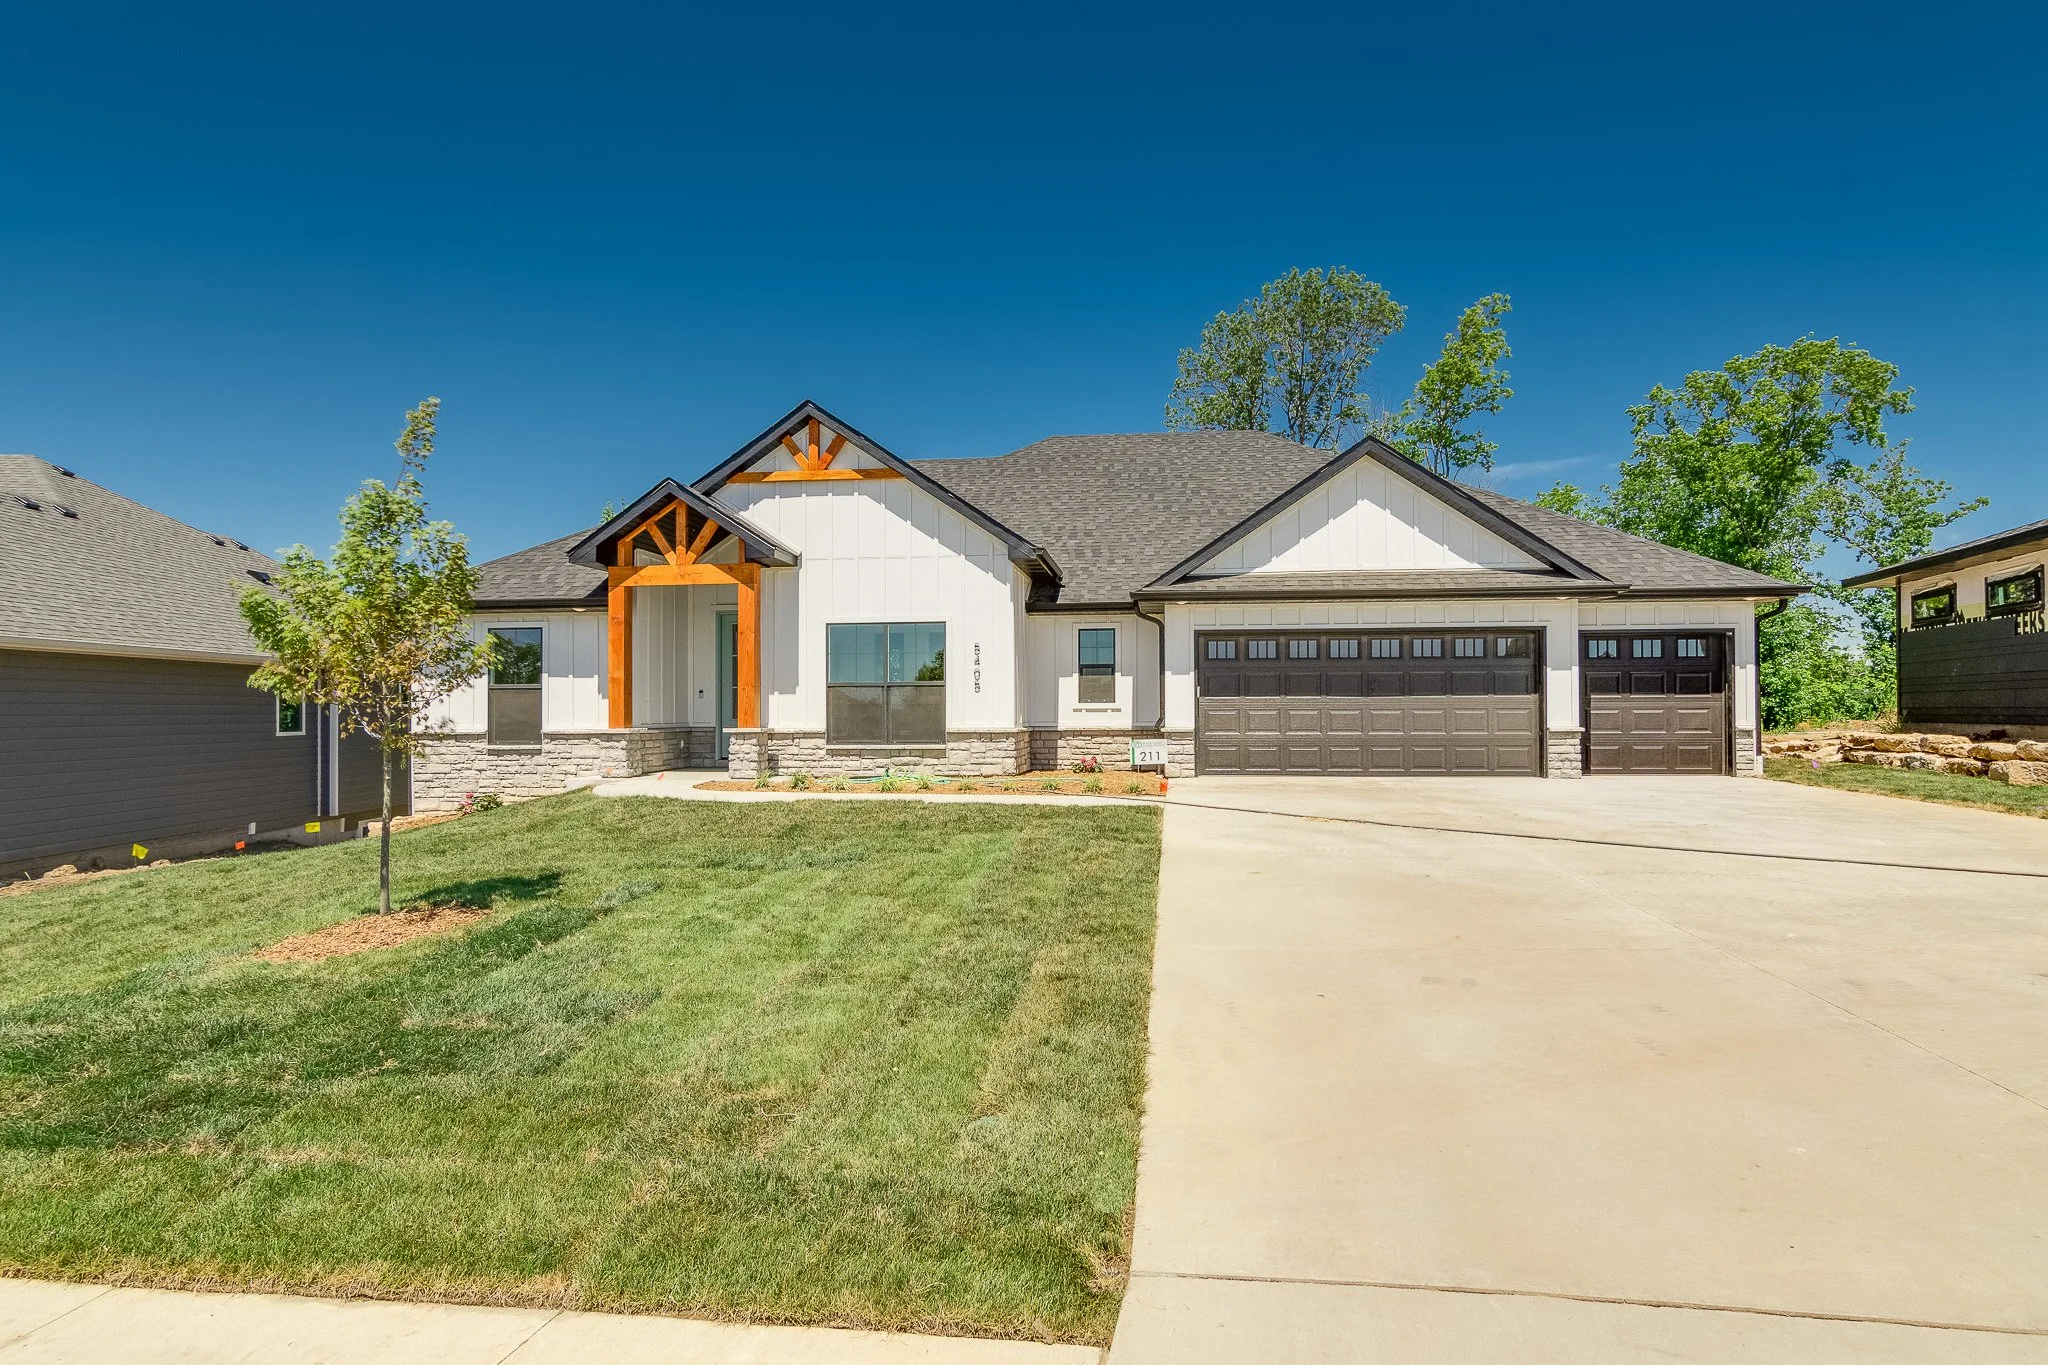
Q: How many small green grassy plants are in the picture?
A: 10